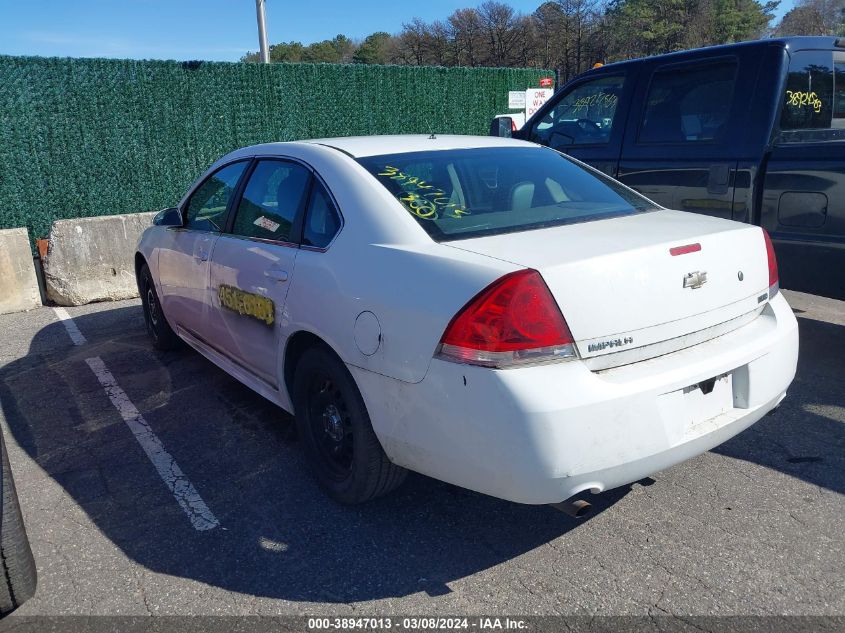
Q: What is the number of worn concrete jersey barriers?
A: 2